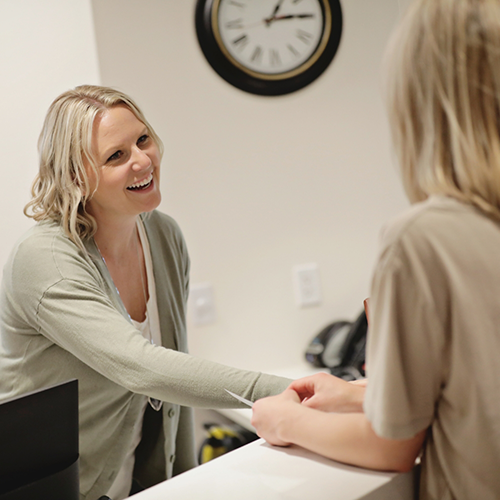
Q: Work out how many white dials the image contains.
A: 1